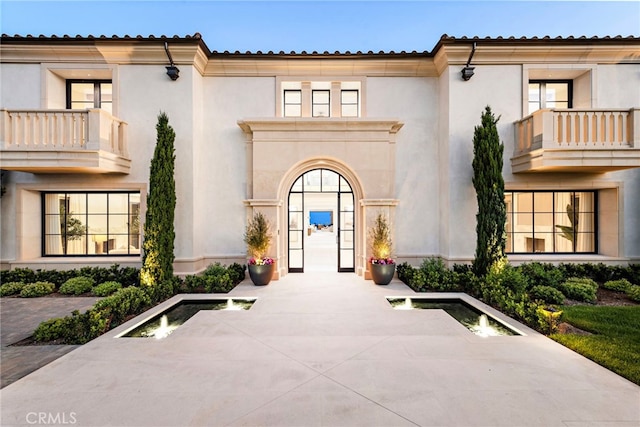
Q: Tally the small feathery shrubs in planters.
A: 2